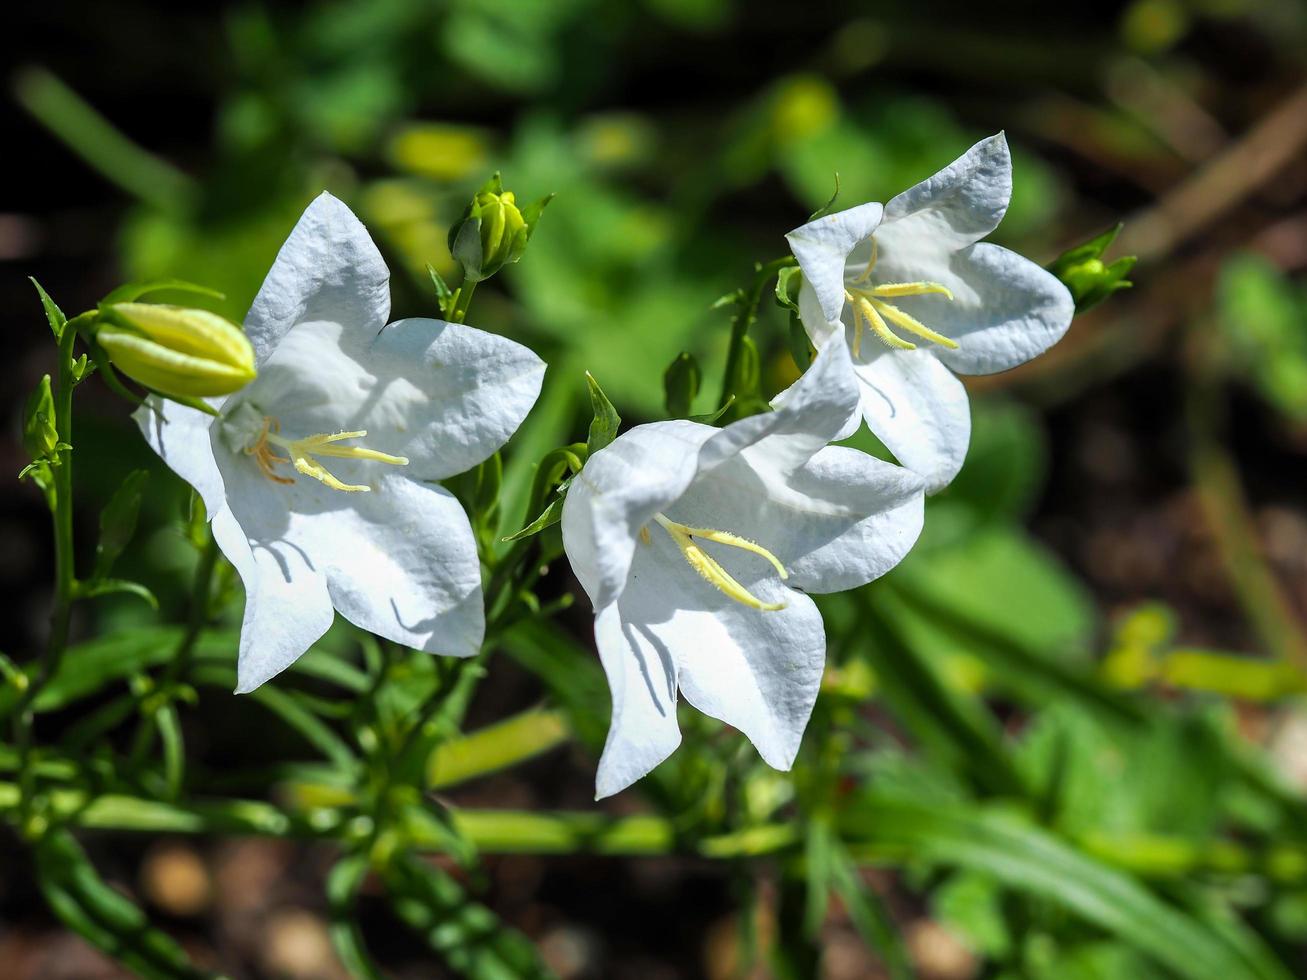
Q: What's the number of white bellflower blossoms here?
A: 3